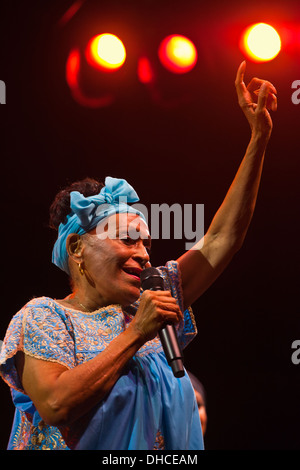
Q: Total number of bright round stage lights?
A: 3